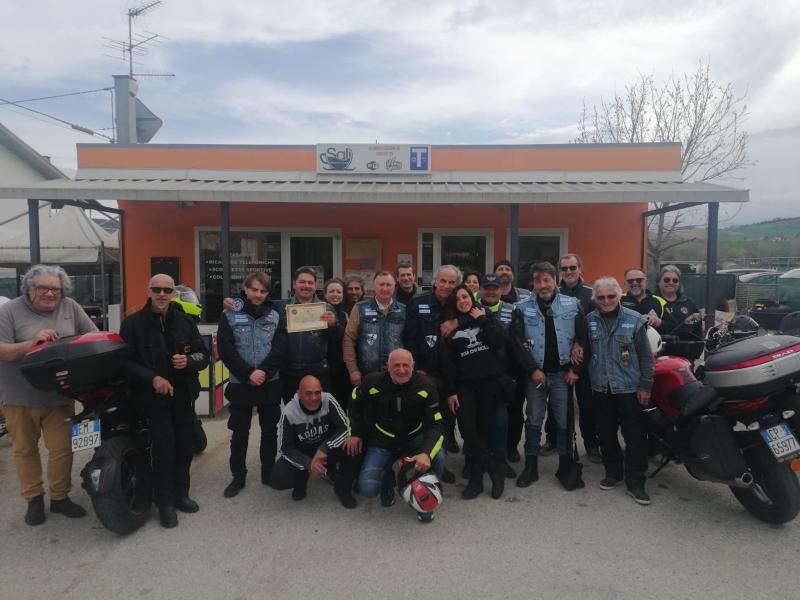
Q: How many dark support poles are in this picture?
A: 4